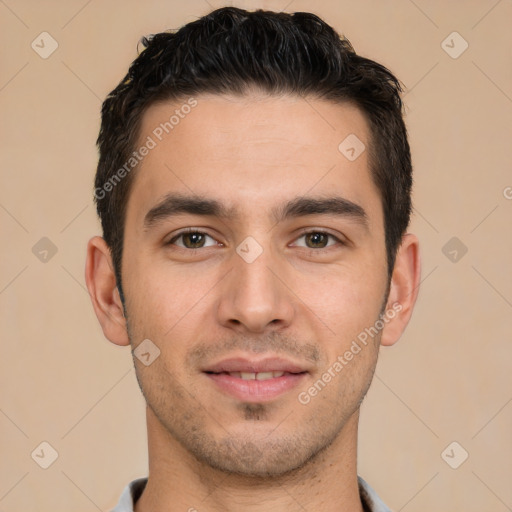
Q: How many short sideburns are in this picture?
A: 2